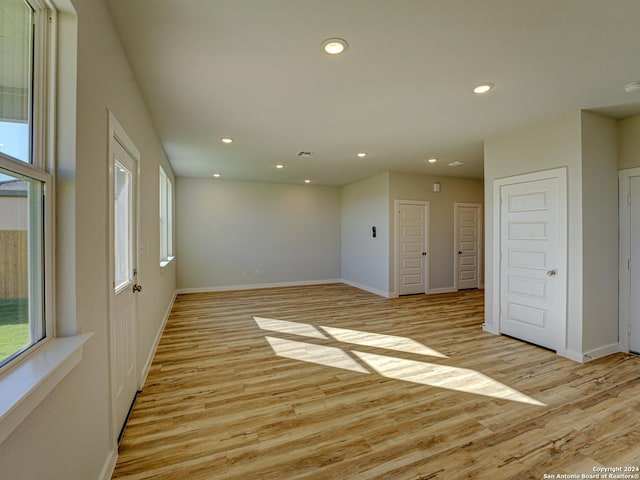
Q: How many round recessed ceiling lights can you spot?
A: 8